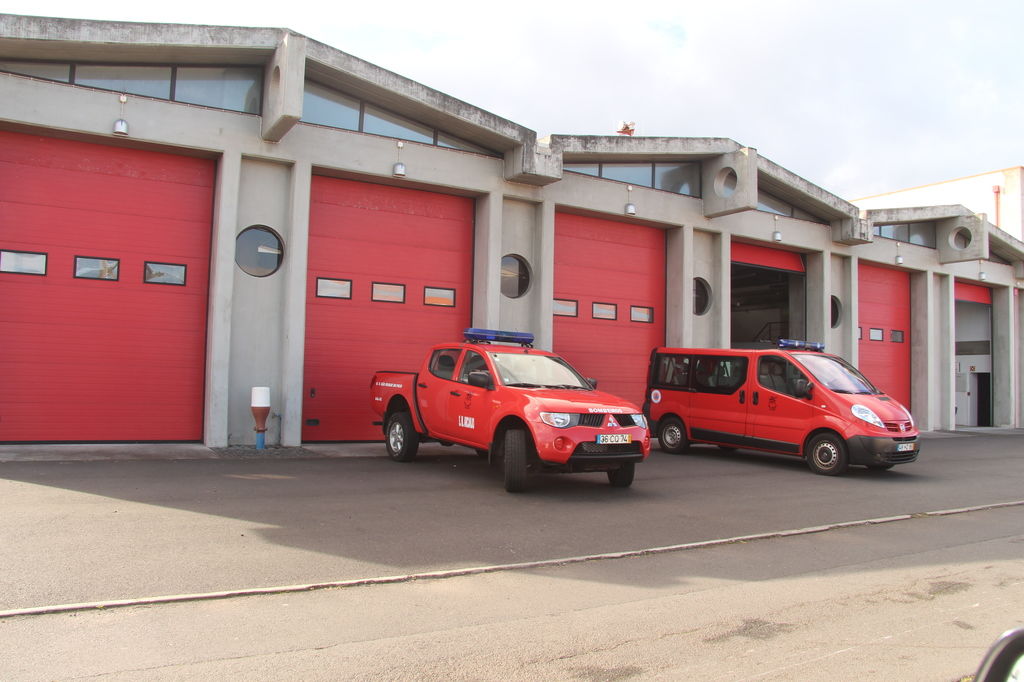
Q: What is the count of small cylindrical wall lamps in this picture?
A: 6